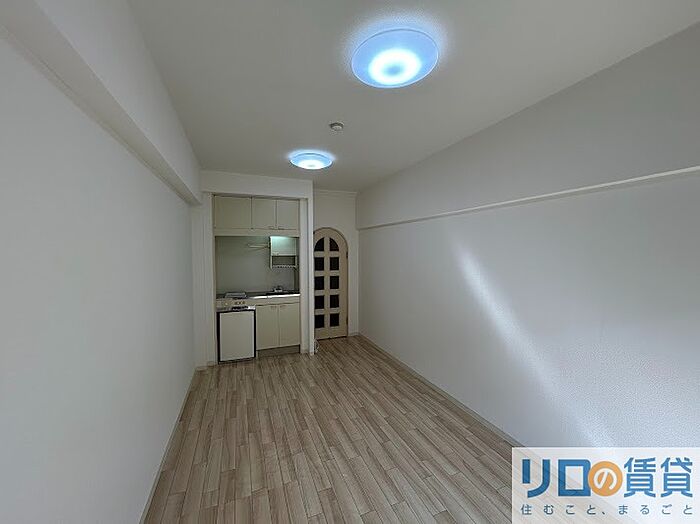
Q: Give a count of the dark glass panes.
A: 10